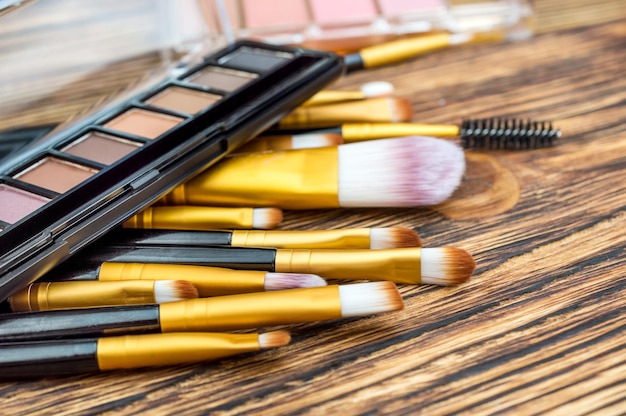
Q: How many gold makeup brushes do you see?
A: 13